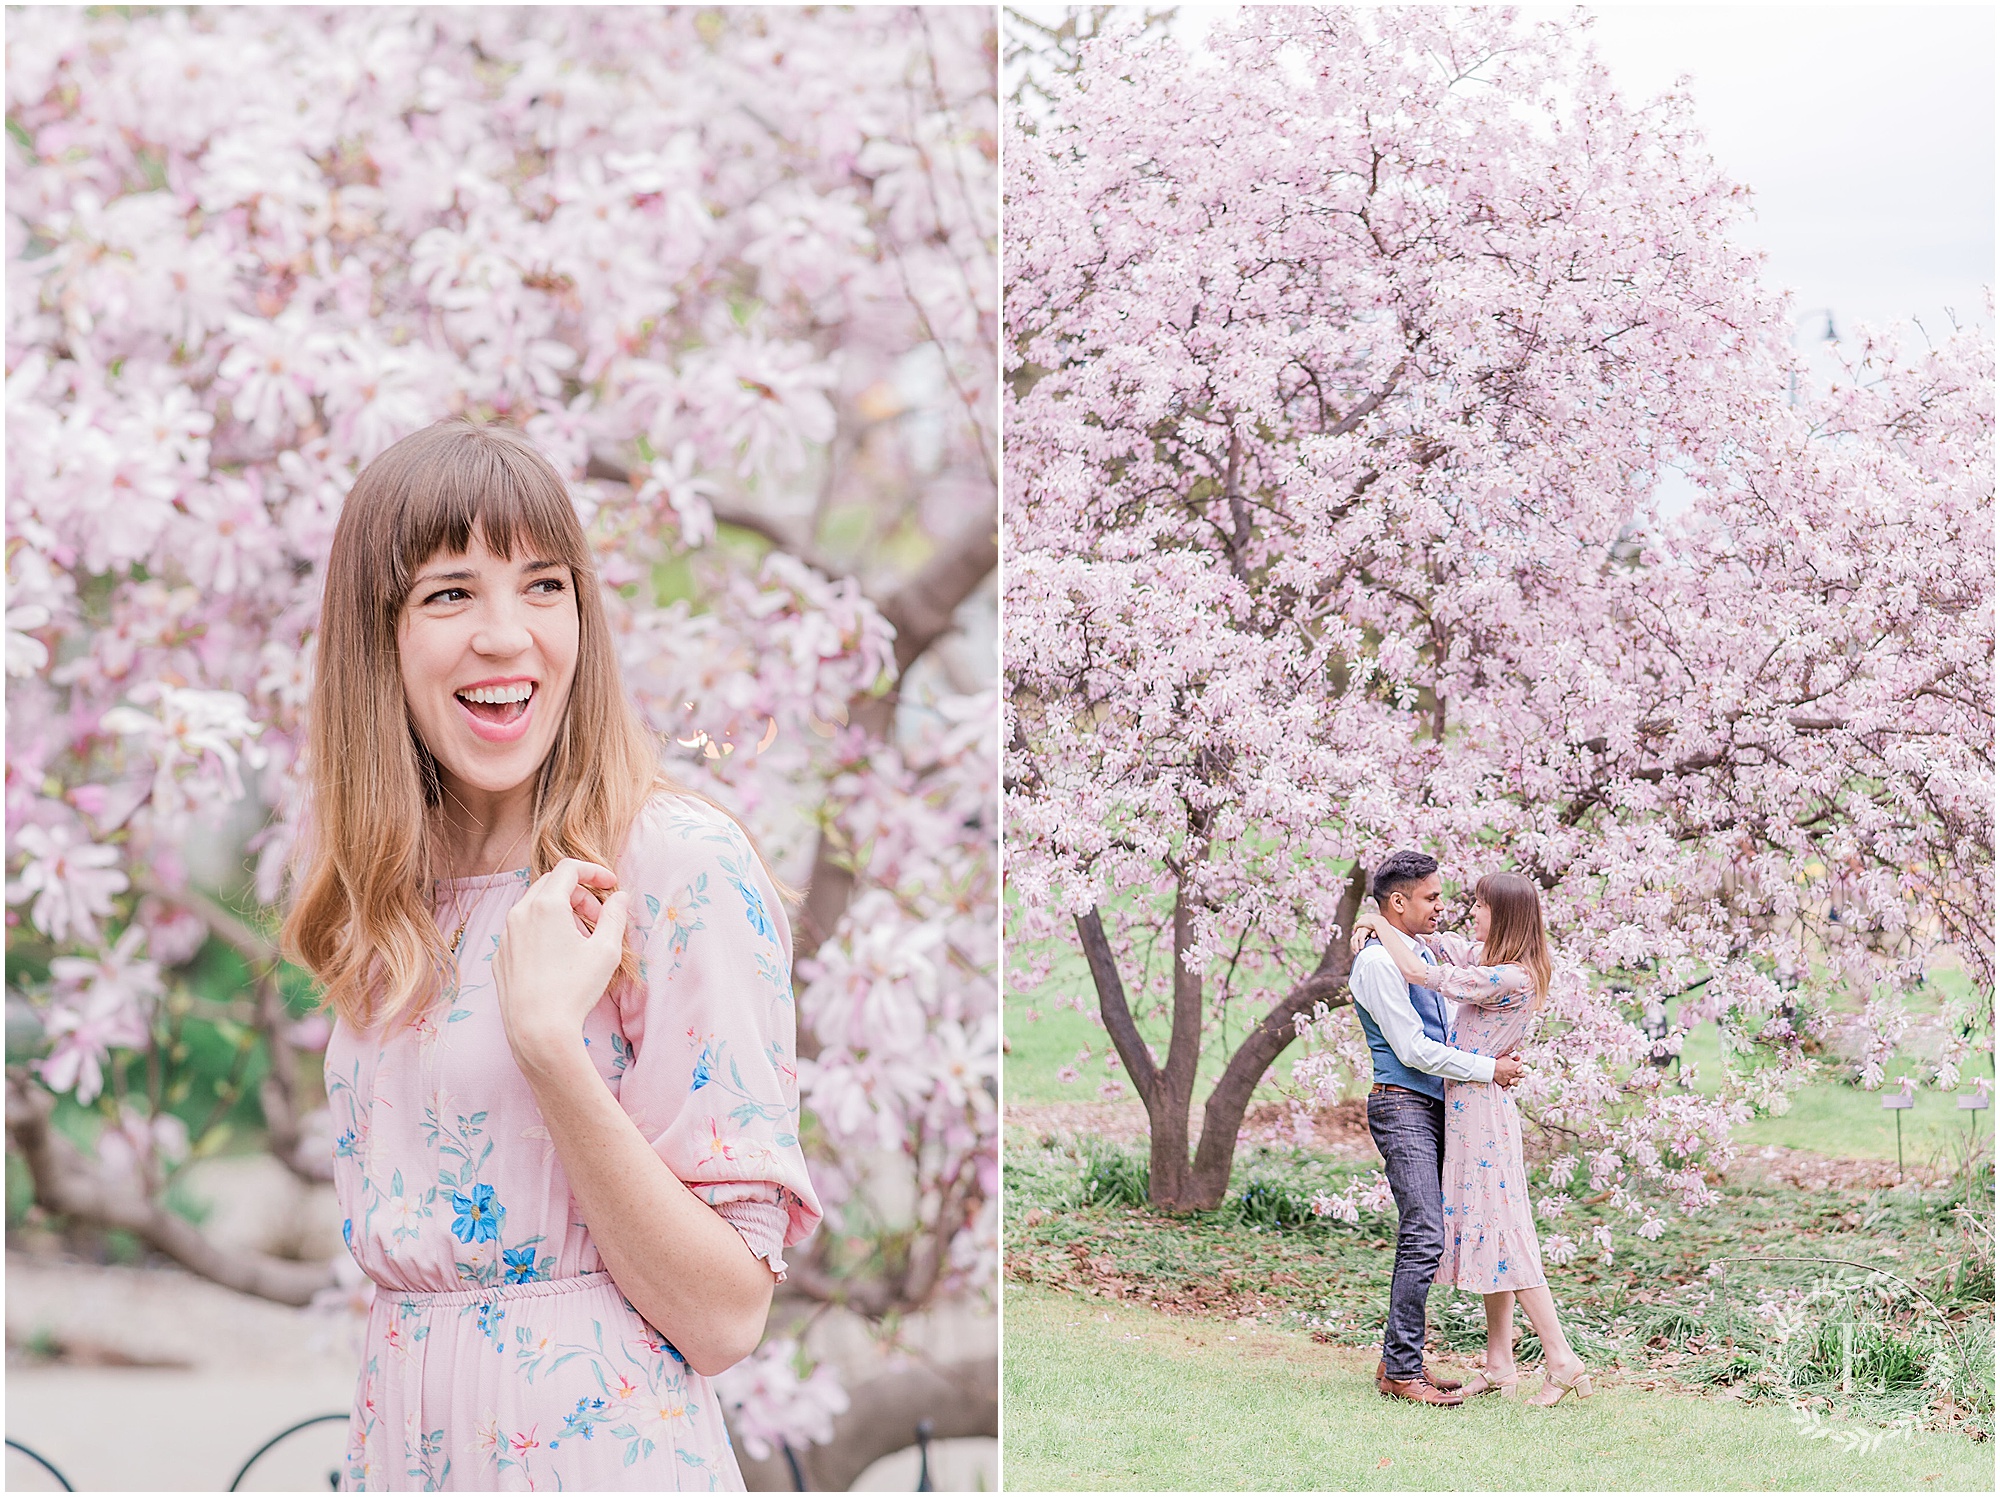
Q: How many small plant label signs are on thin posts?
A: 2